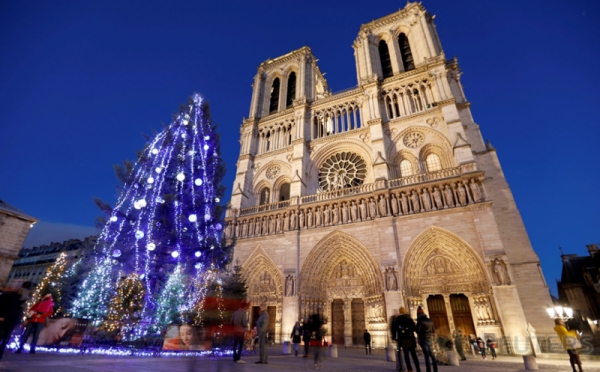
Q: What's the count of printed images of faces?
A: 2